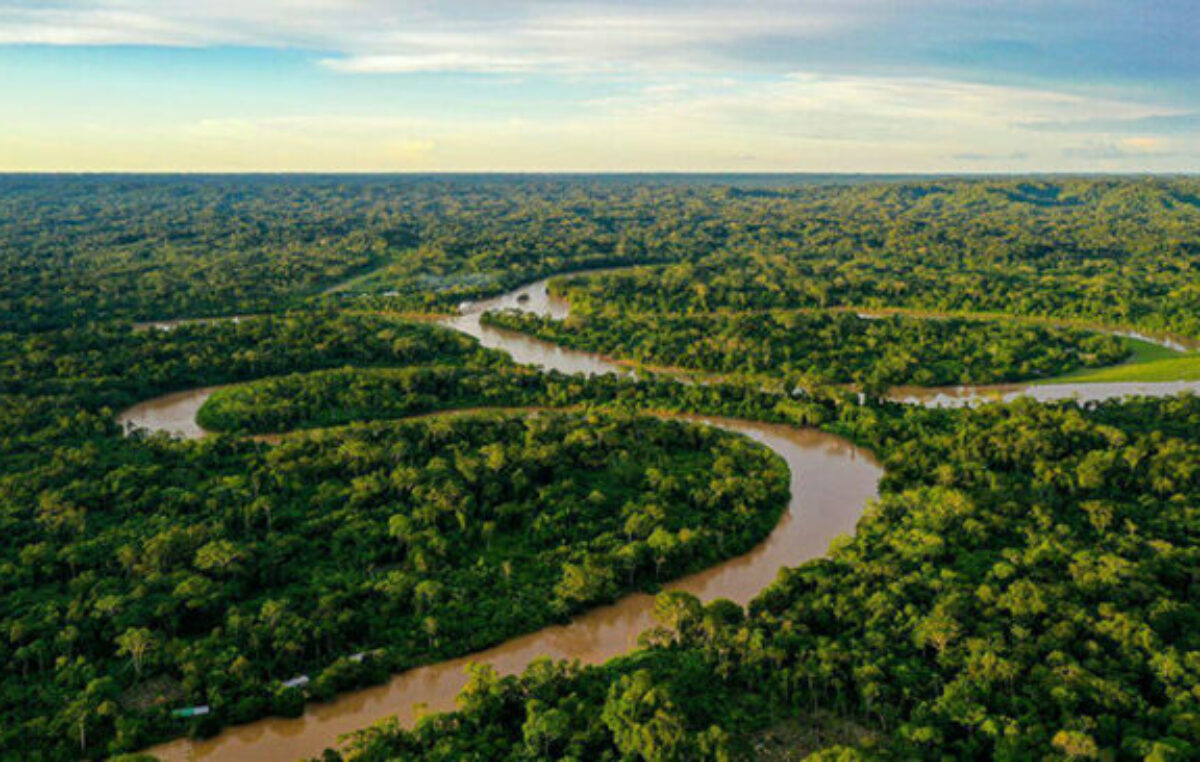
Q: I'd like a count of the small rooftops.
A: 3